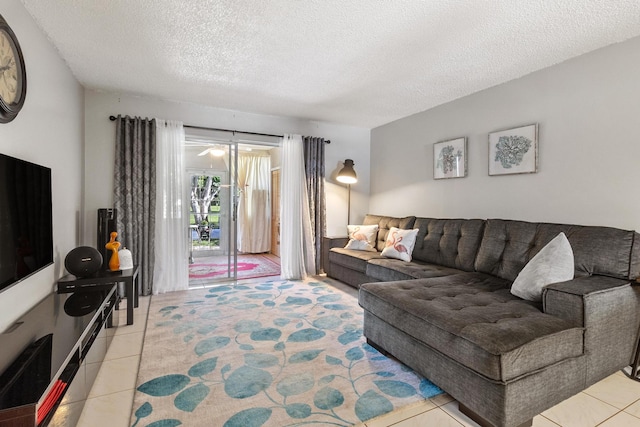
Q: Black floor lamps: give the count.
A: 1